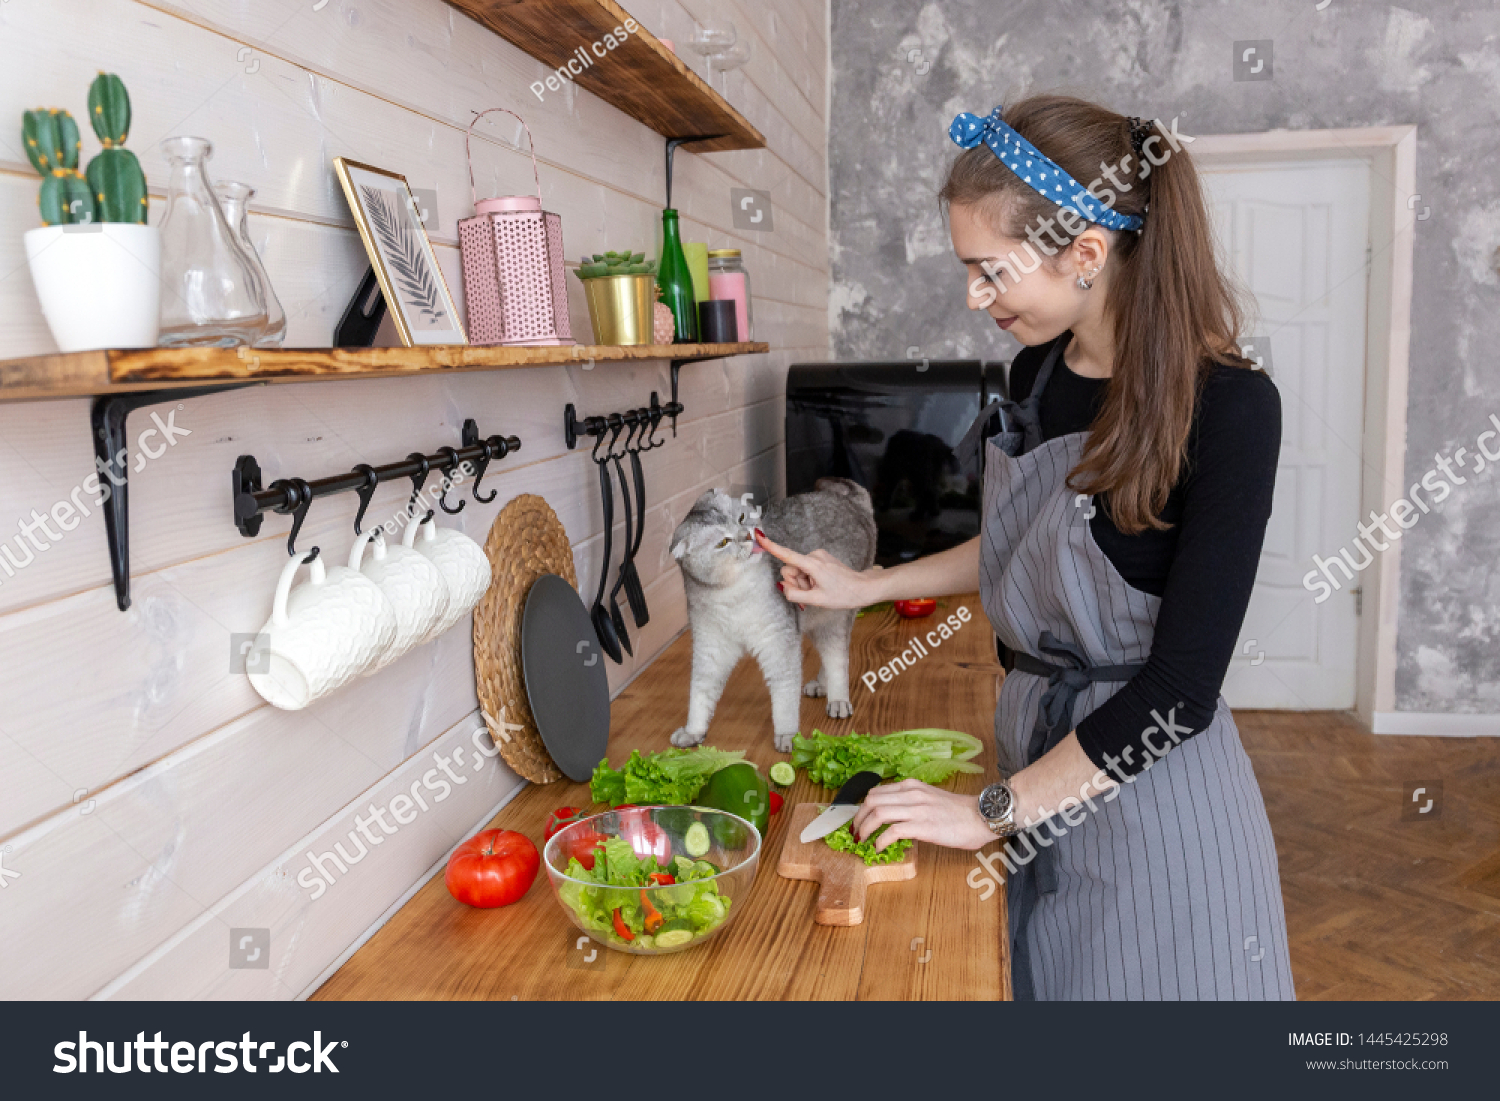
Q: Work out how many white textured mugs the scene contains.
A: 3